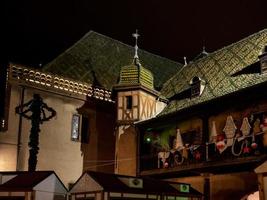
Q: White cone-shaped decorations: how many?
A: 2